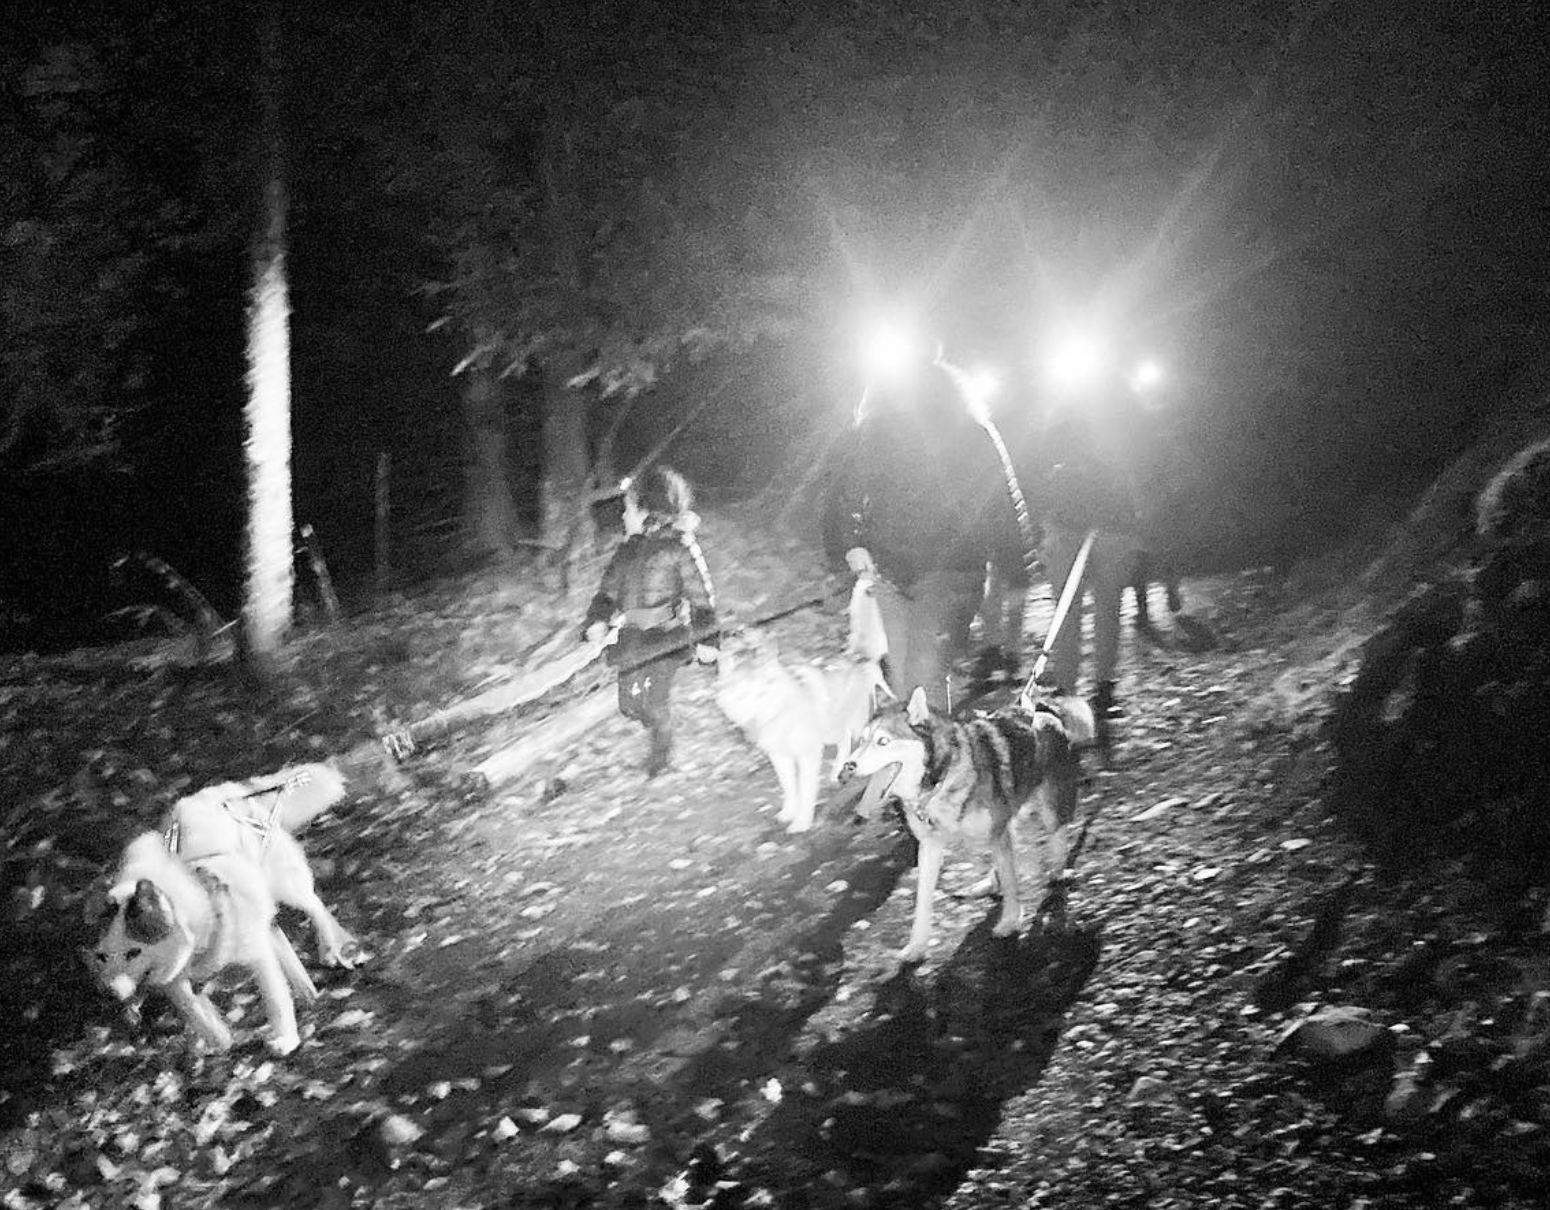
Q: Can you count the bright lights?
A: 4